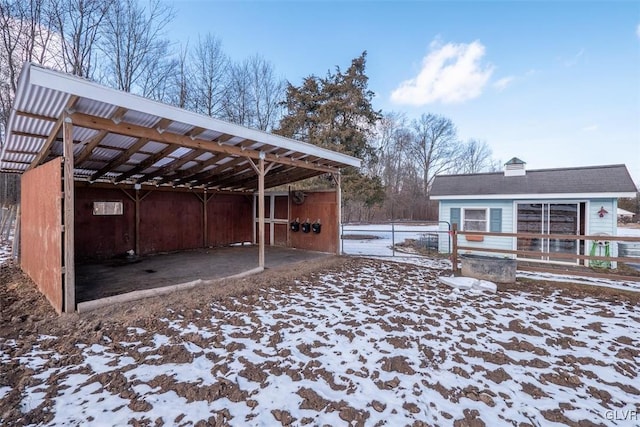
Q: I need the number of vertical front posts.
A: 3